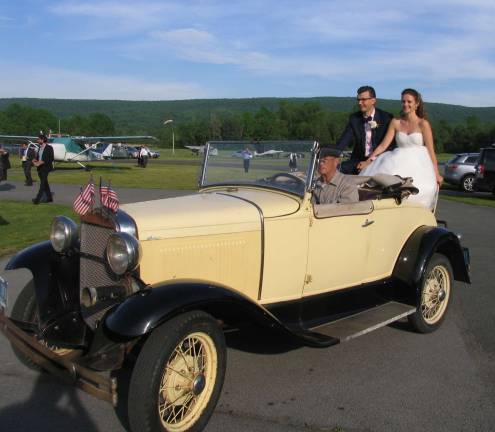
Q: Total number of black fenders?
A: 3